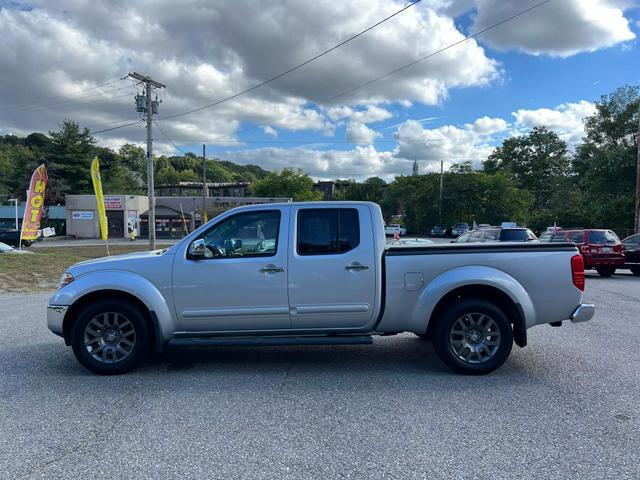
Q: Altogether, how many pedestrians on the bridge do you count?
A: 0